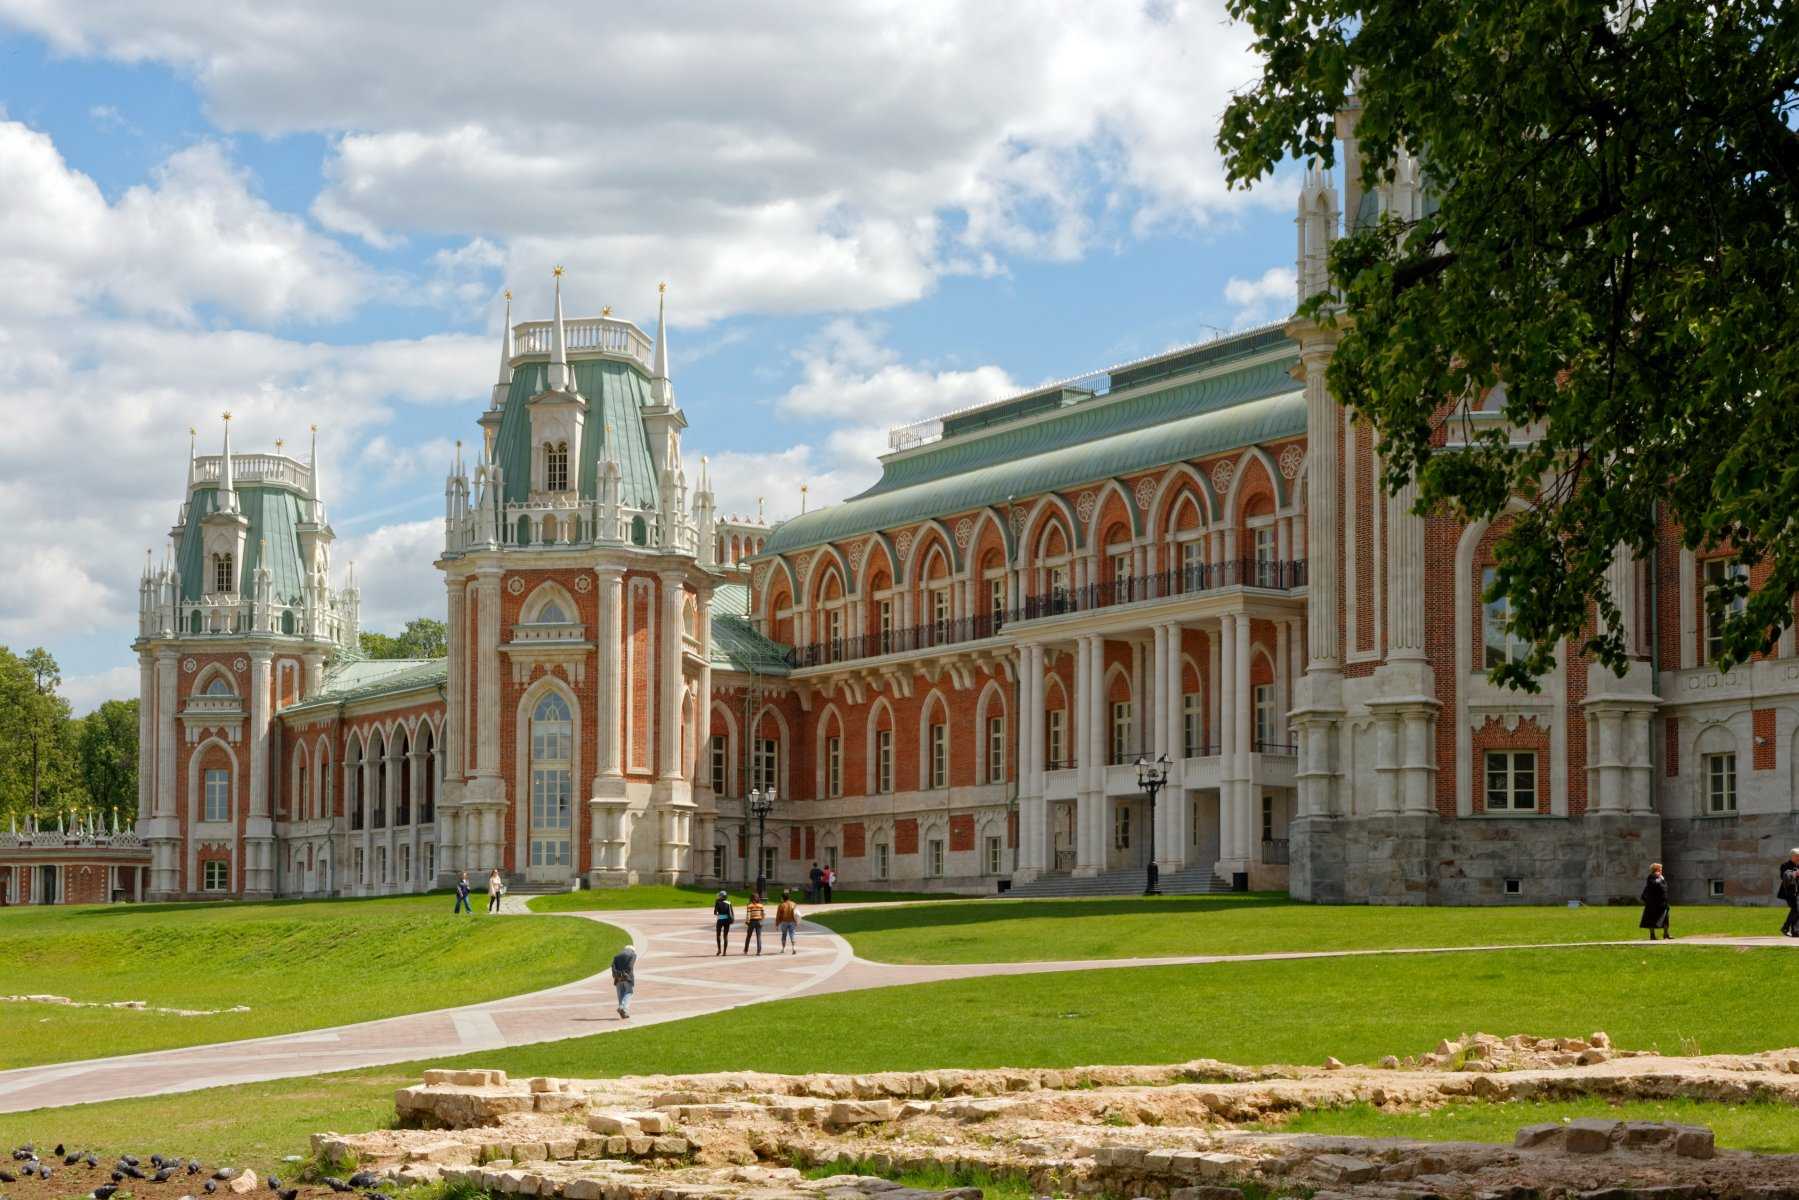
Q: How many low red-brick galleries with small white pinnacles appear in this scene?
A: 1